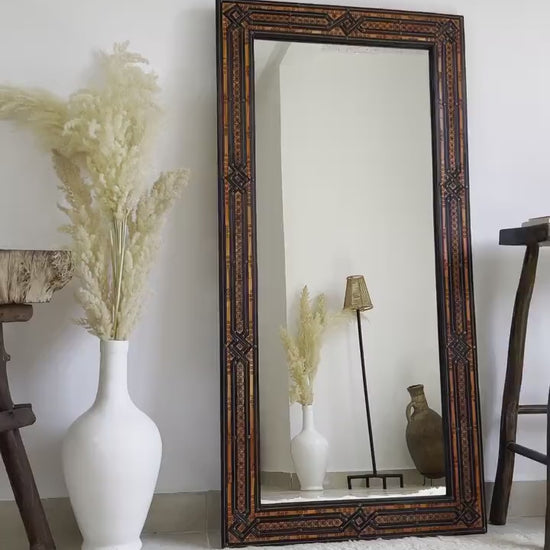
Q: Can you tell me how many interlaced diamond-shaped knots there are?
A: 10